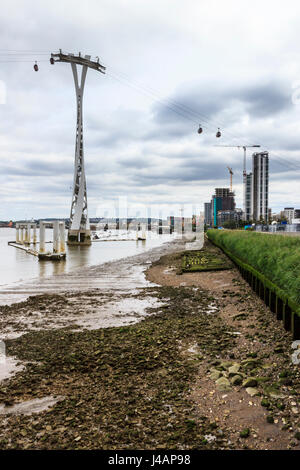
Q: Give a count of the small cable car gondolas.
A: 4